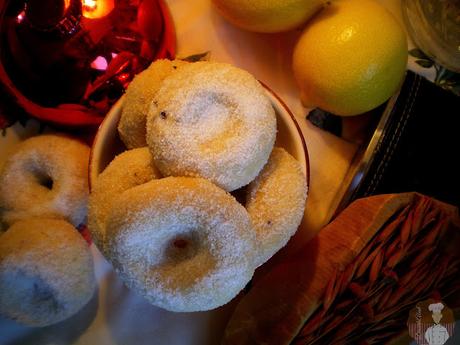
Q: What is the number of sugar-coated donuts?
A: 7